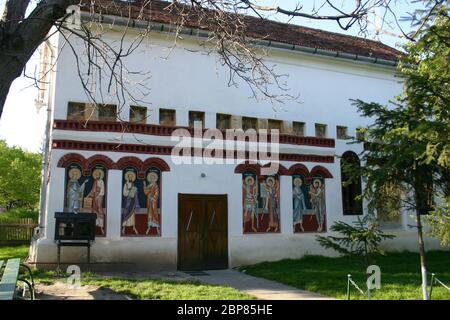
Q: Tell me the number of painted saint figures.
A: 8